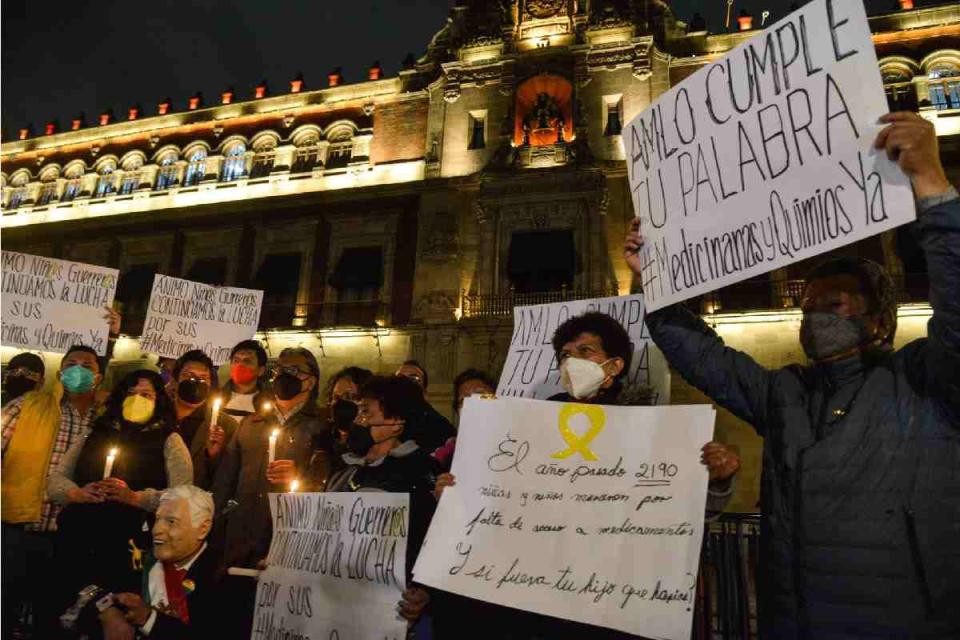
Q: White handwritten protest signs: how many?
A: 6